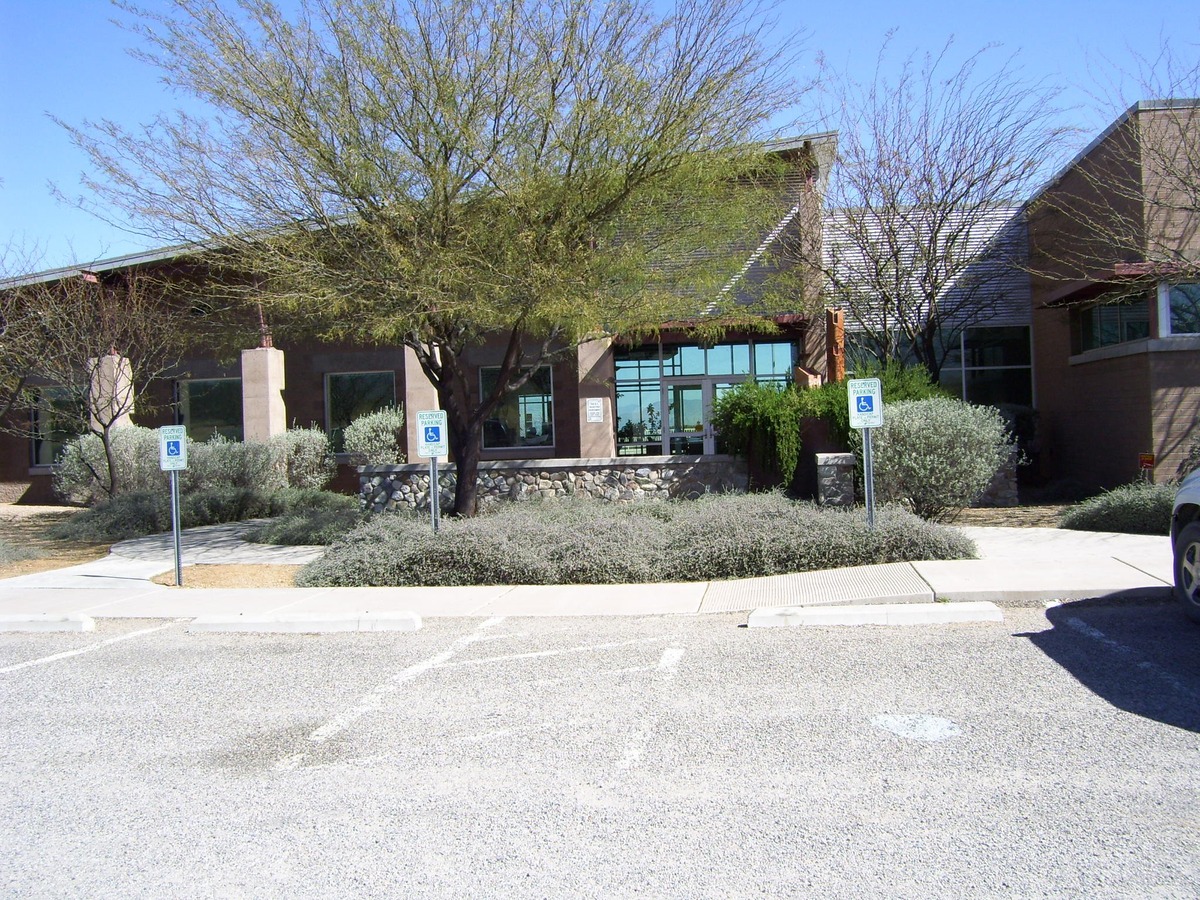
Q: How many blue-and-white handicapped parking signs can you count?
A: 3